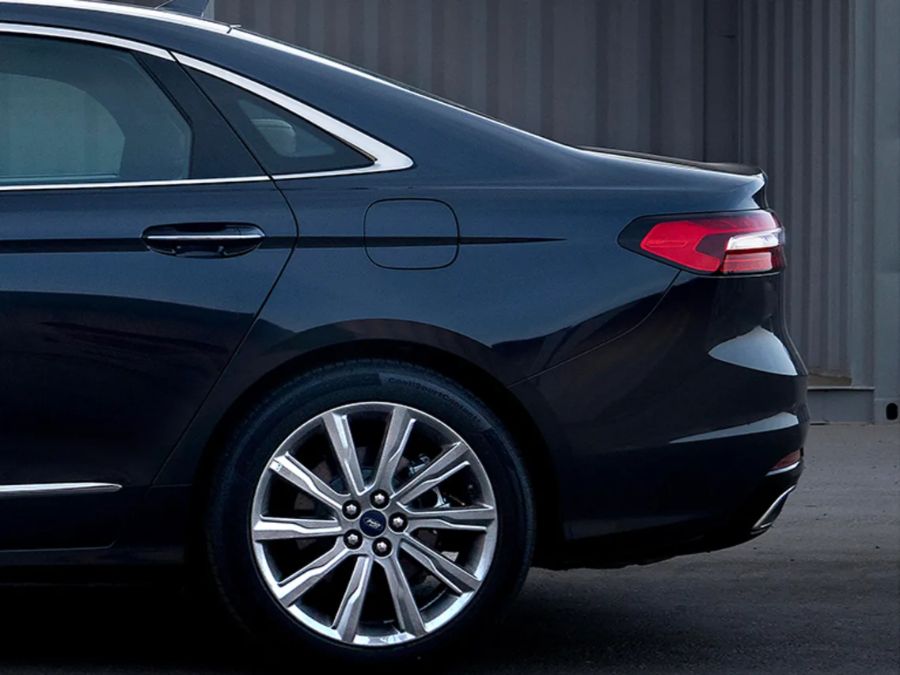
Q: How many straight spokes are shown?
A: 10